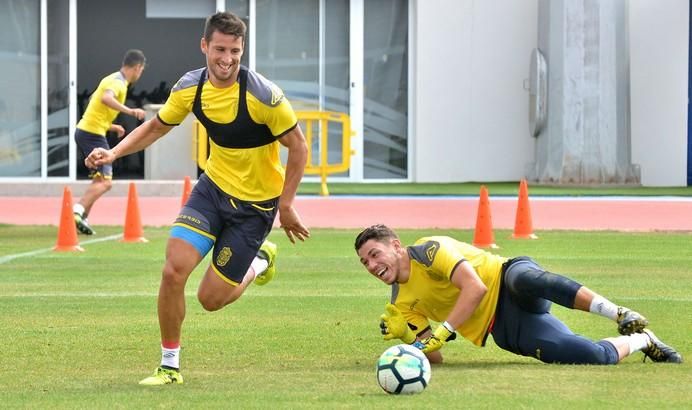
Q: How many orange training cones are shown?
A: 5